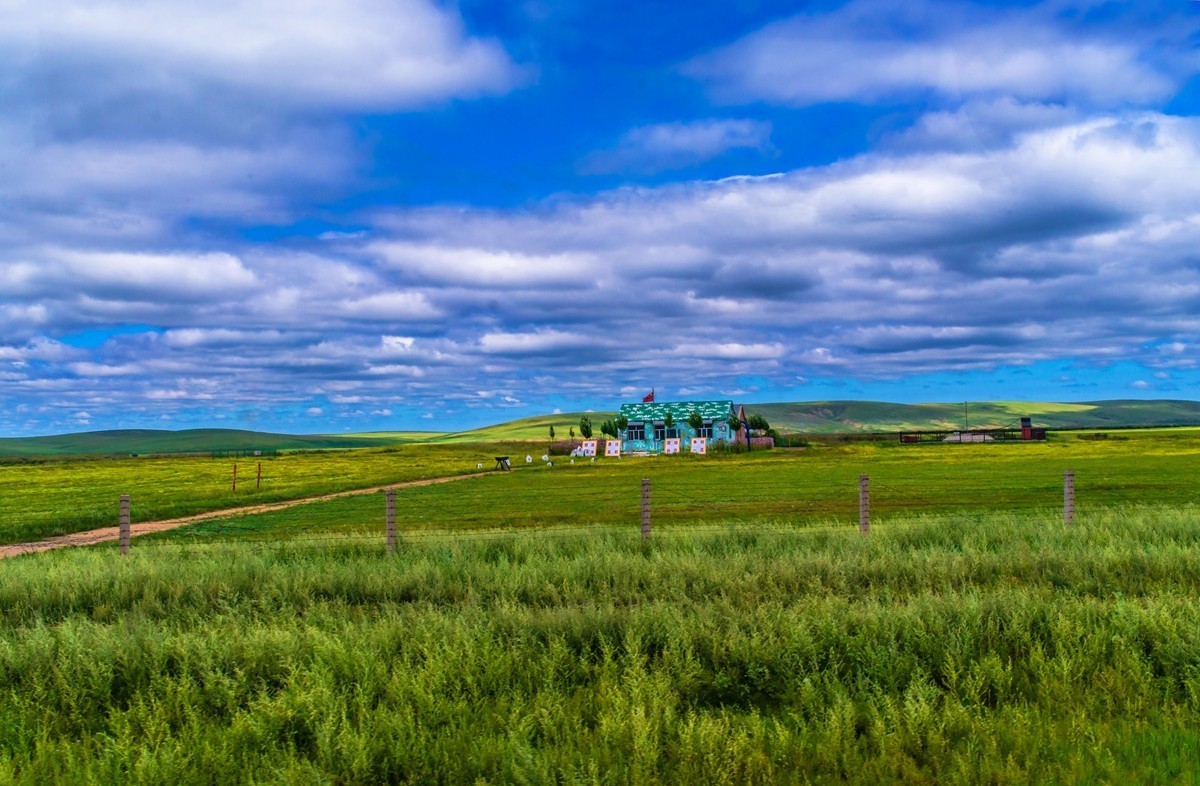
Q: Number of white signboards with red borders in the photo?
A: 4